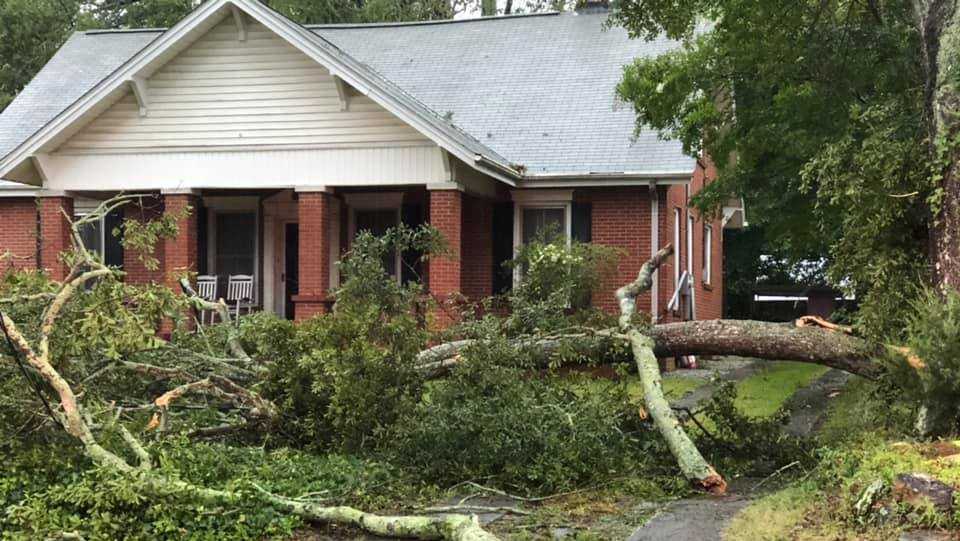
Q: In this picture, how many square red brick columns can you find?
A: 4